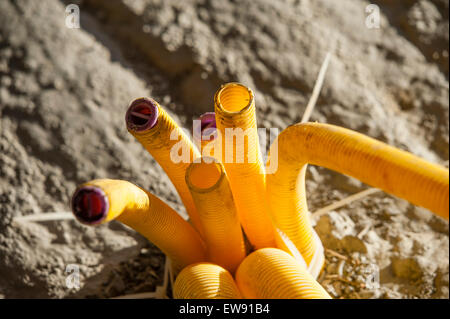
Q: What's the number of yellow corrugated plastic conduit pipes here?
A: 8